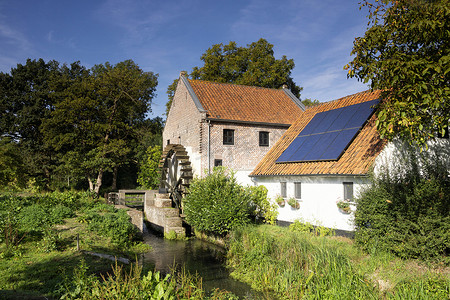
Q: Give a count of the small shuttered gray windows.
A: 3